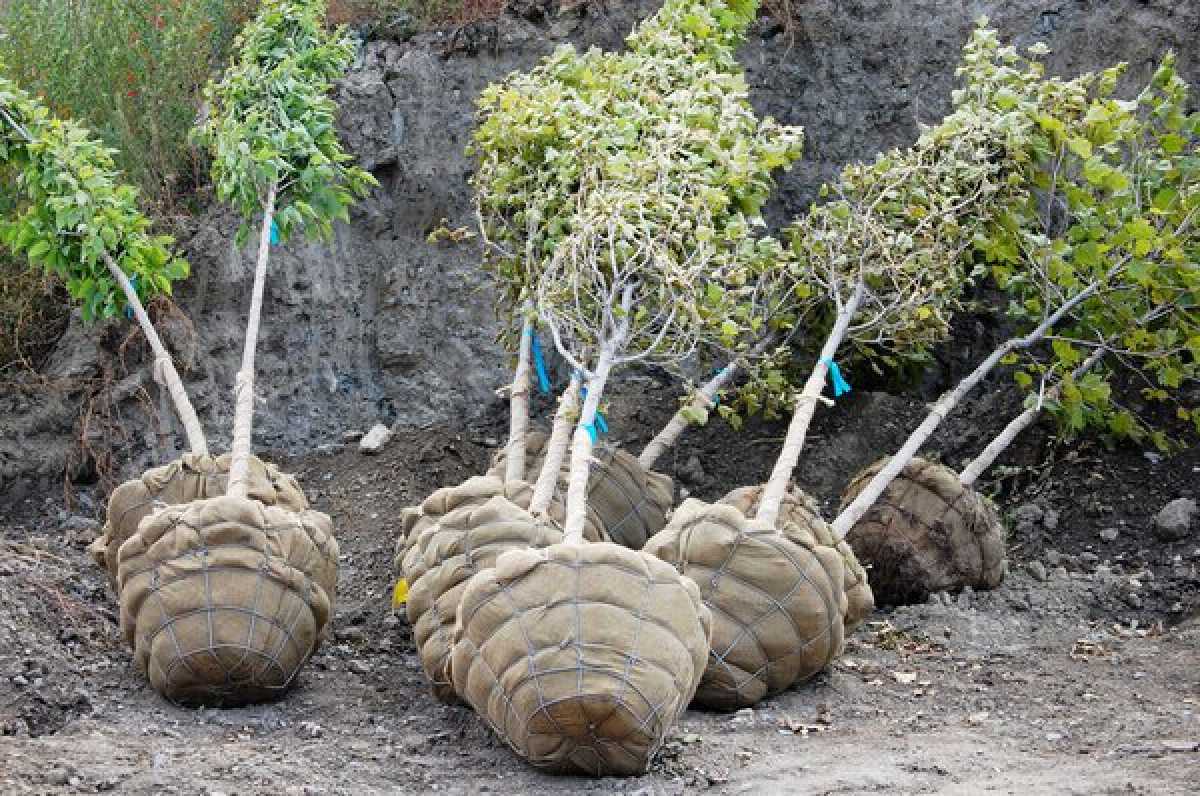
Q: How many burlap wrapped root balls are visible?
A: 9